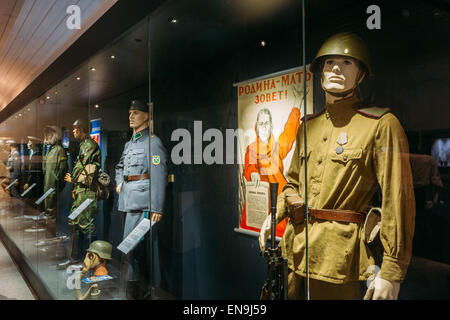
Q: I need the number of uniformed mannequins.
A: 6